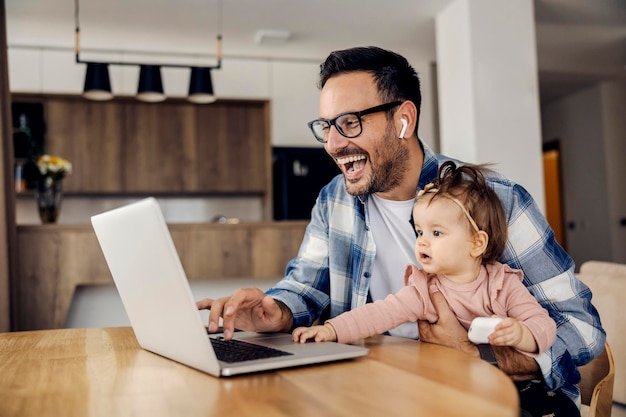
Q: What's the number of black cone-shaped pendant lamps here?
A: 3